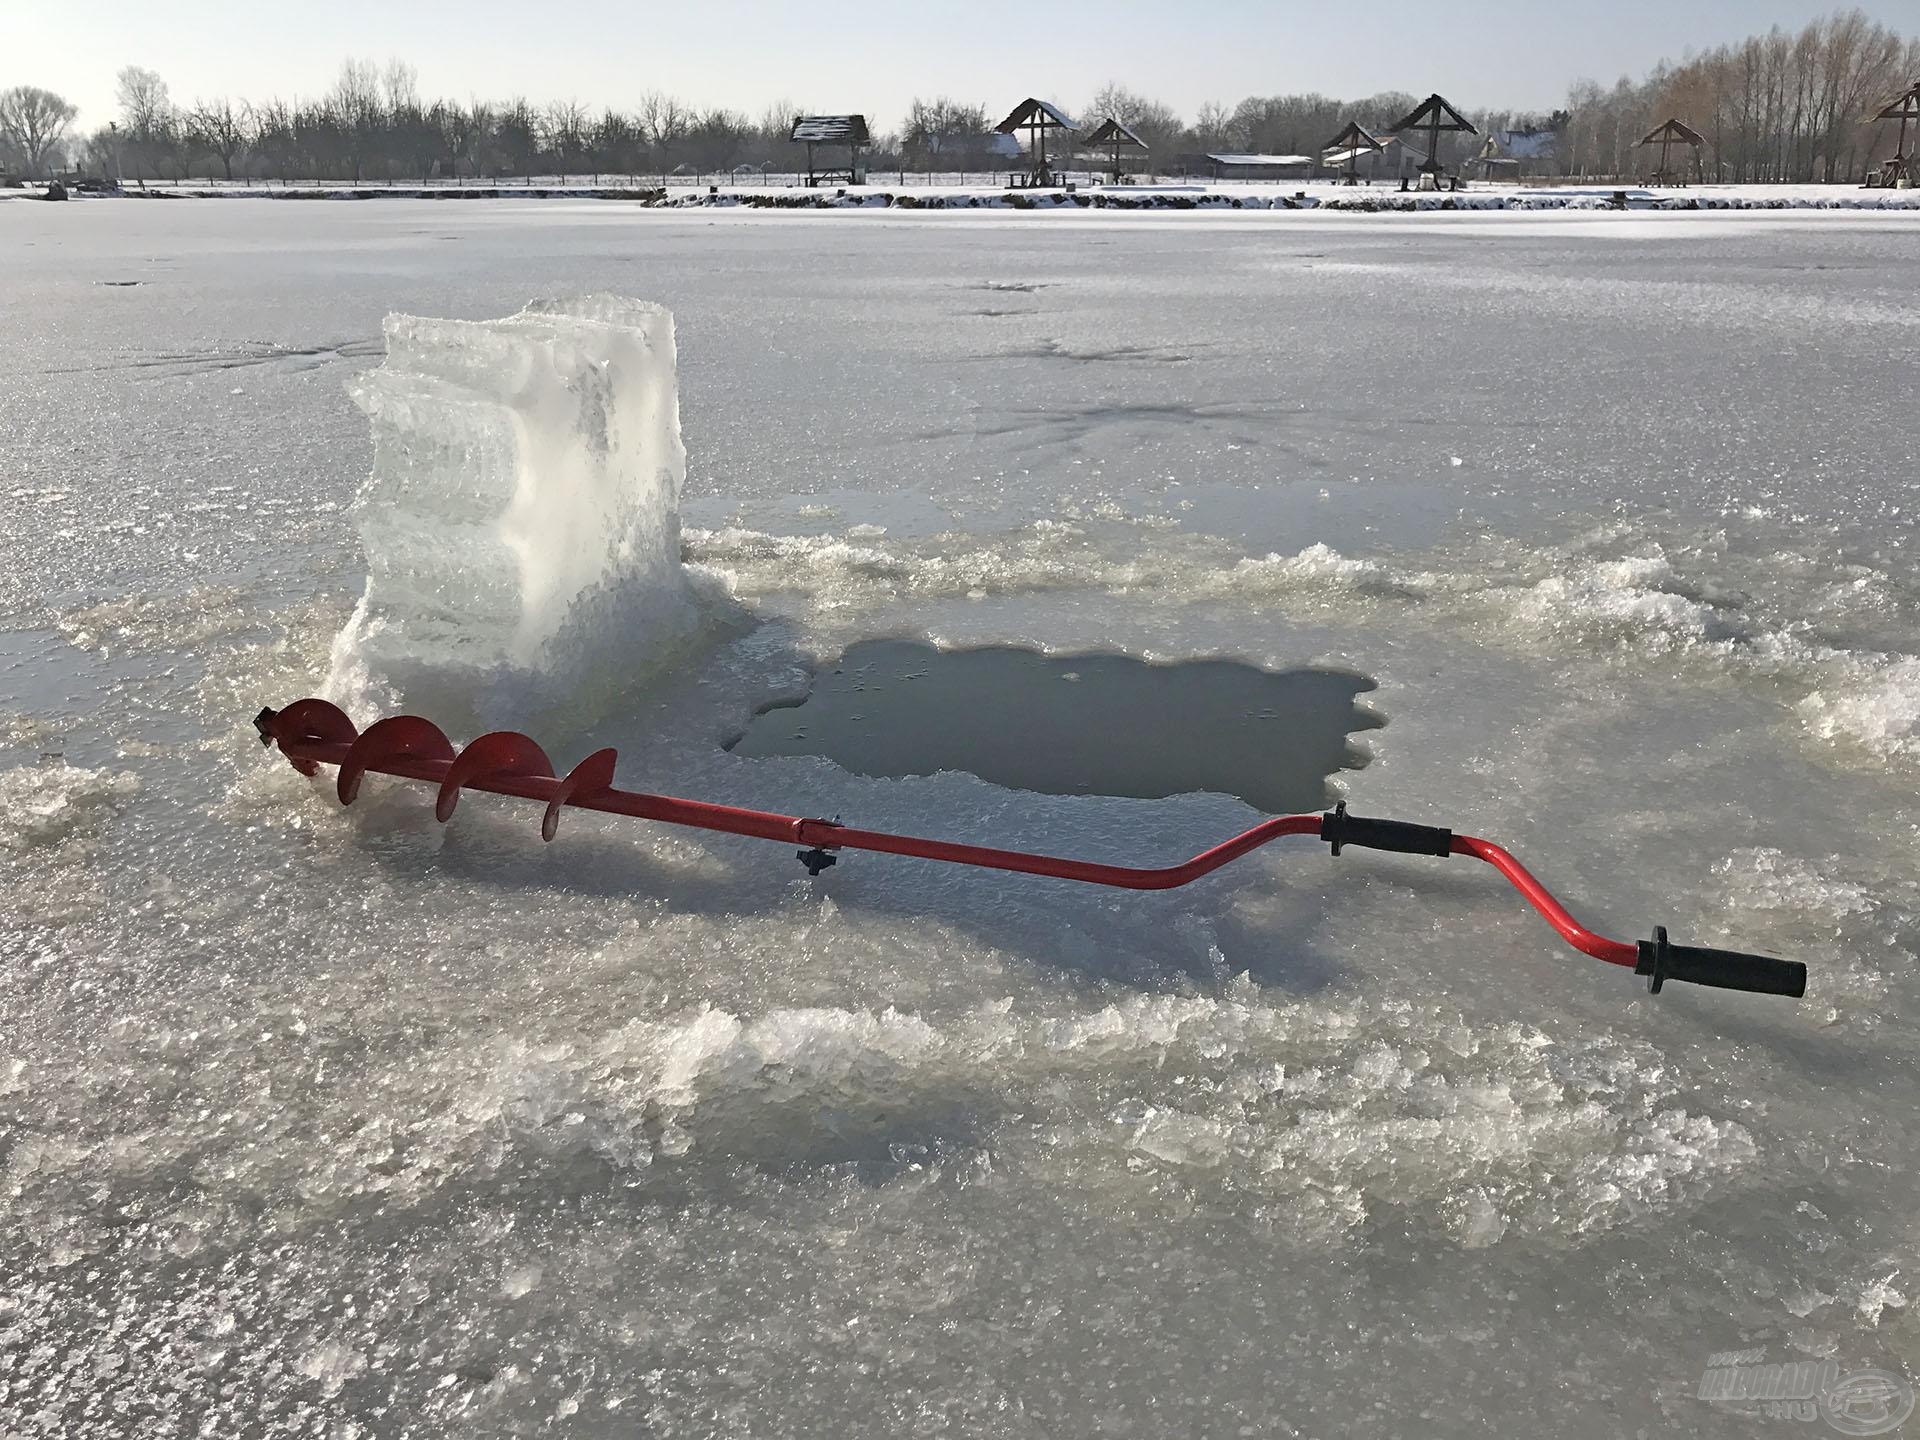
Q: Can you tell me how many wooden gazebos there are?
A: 7